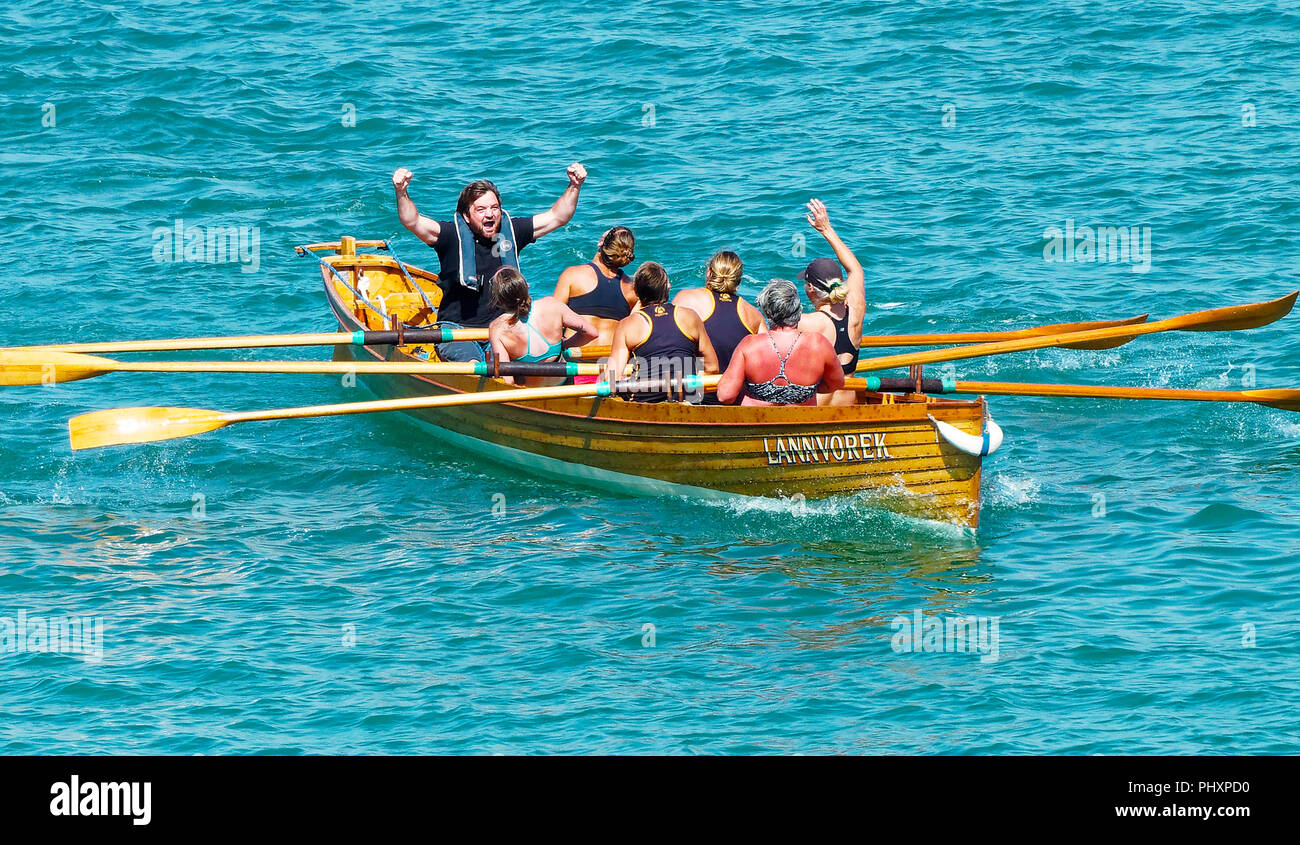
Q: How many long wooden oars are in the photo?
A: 6